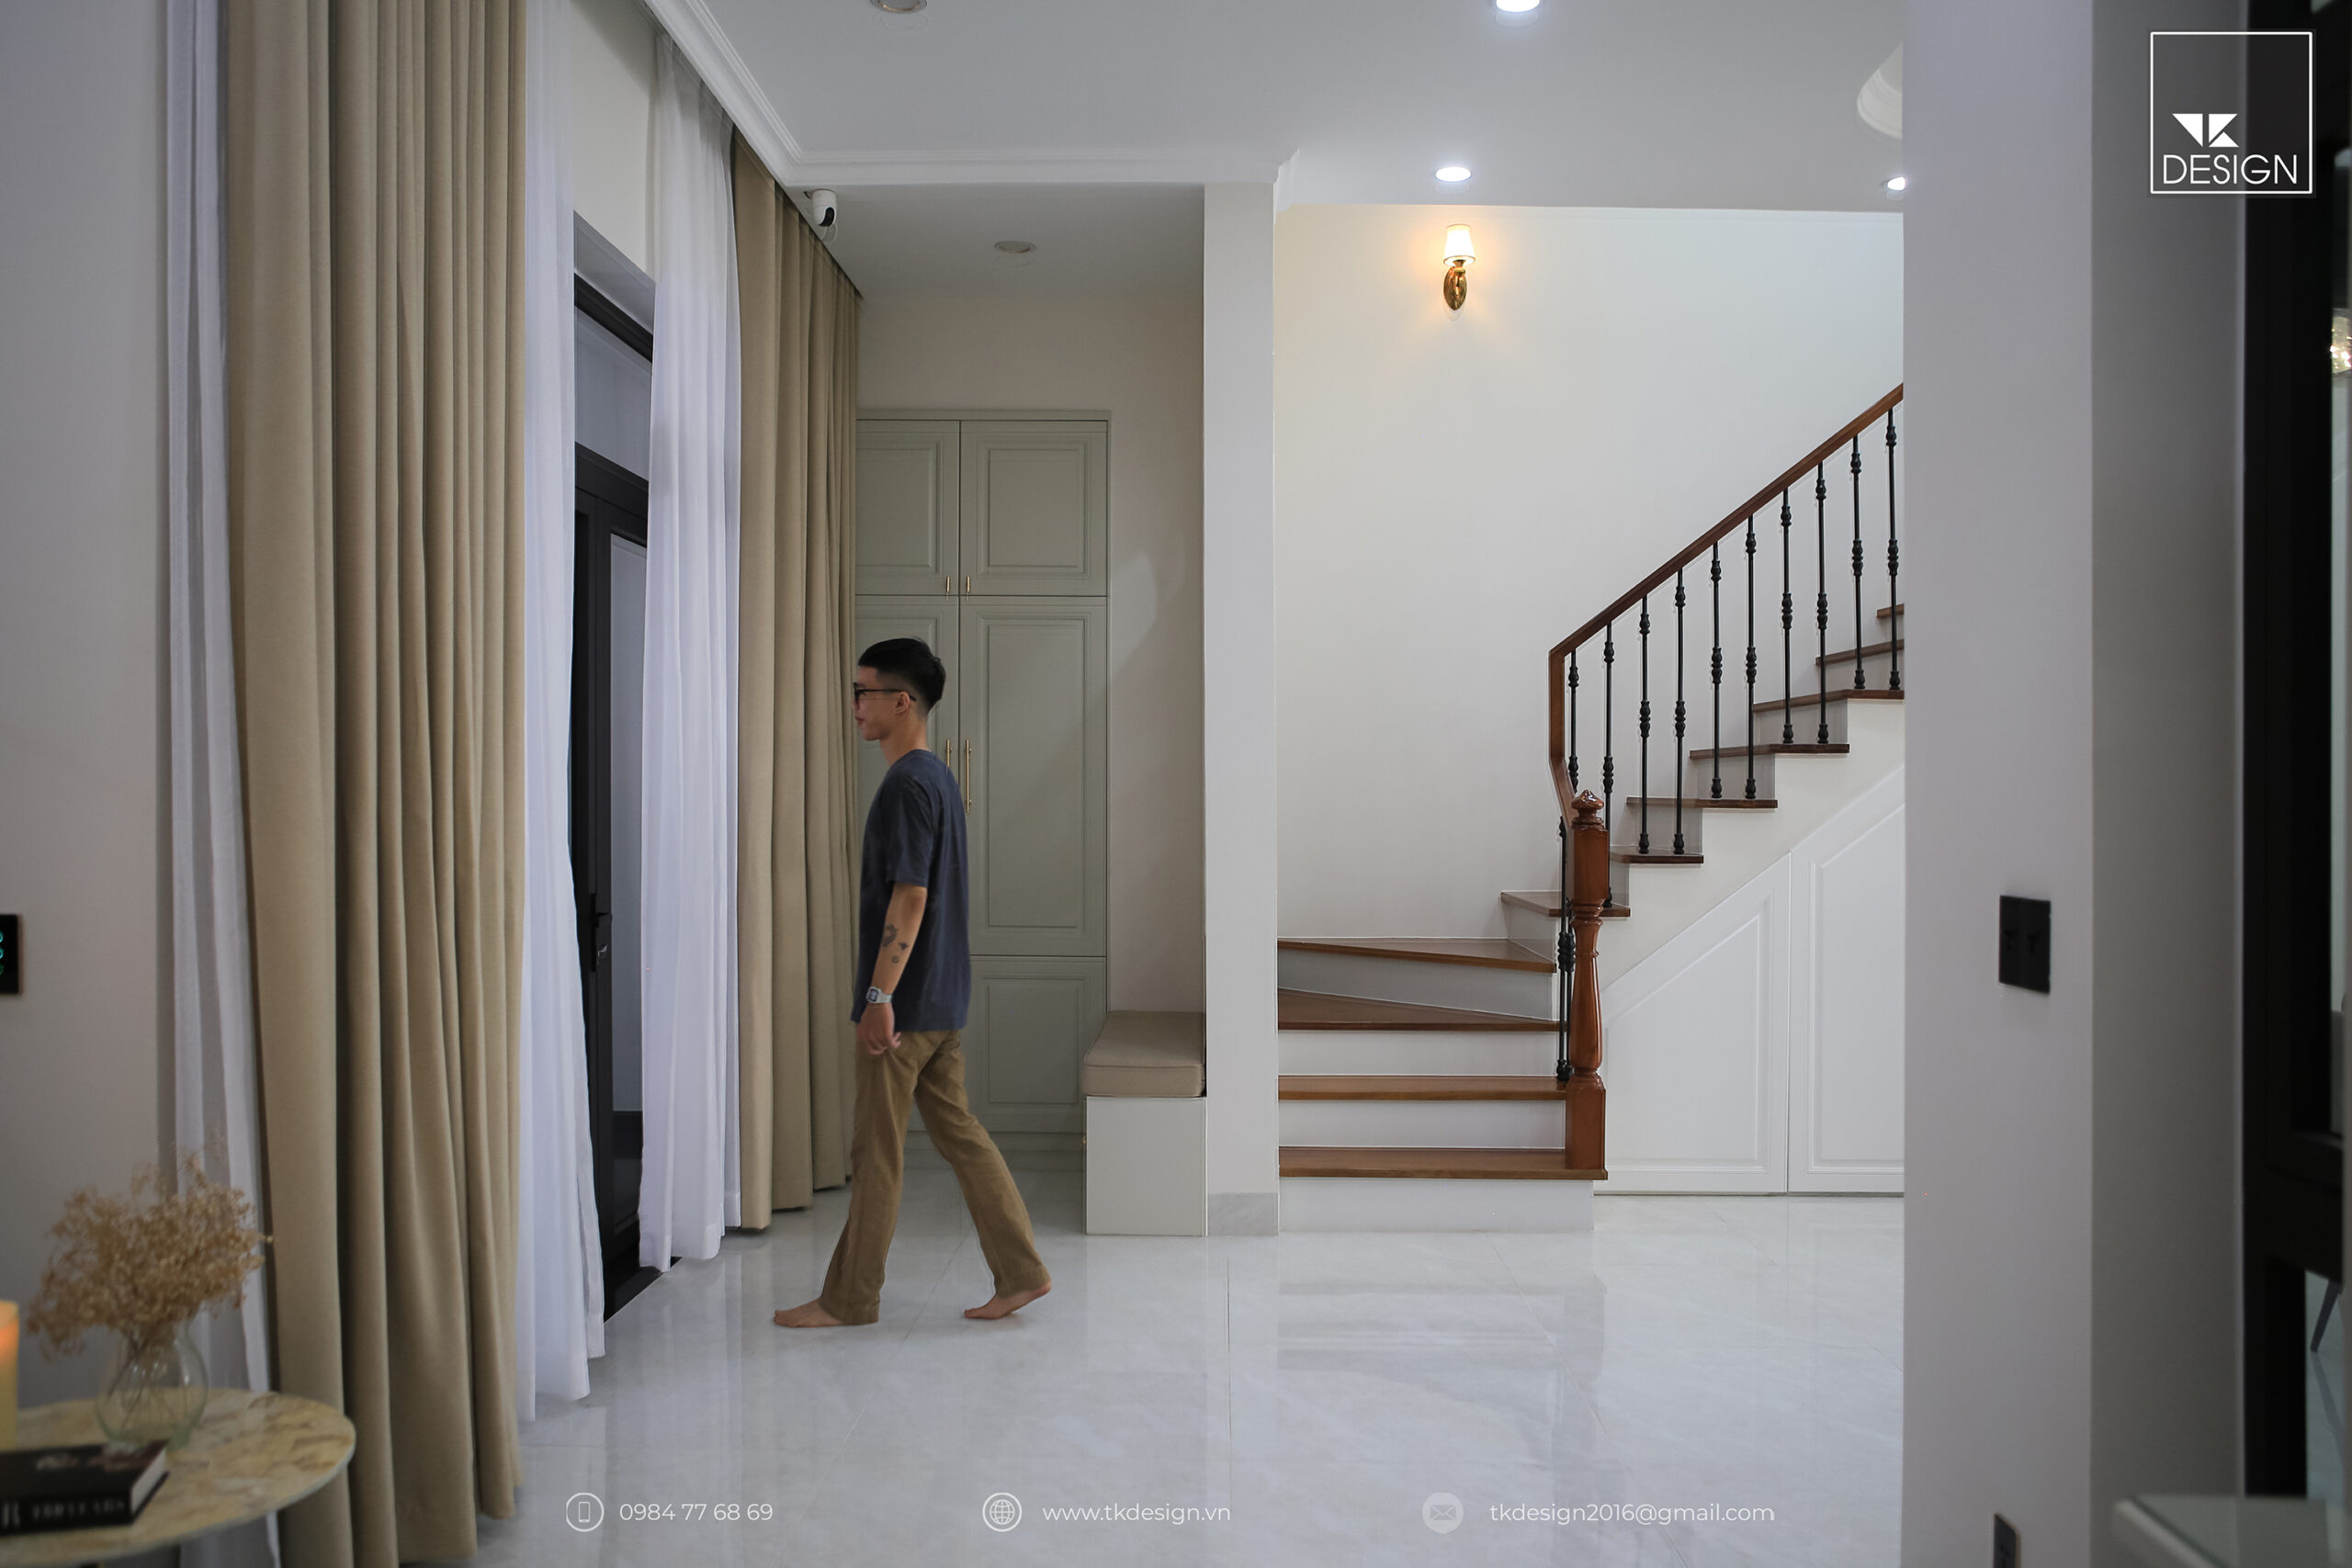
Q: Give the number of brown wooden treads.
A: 11